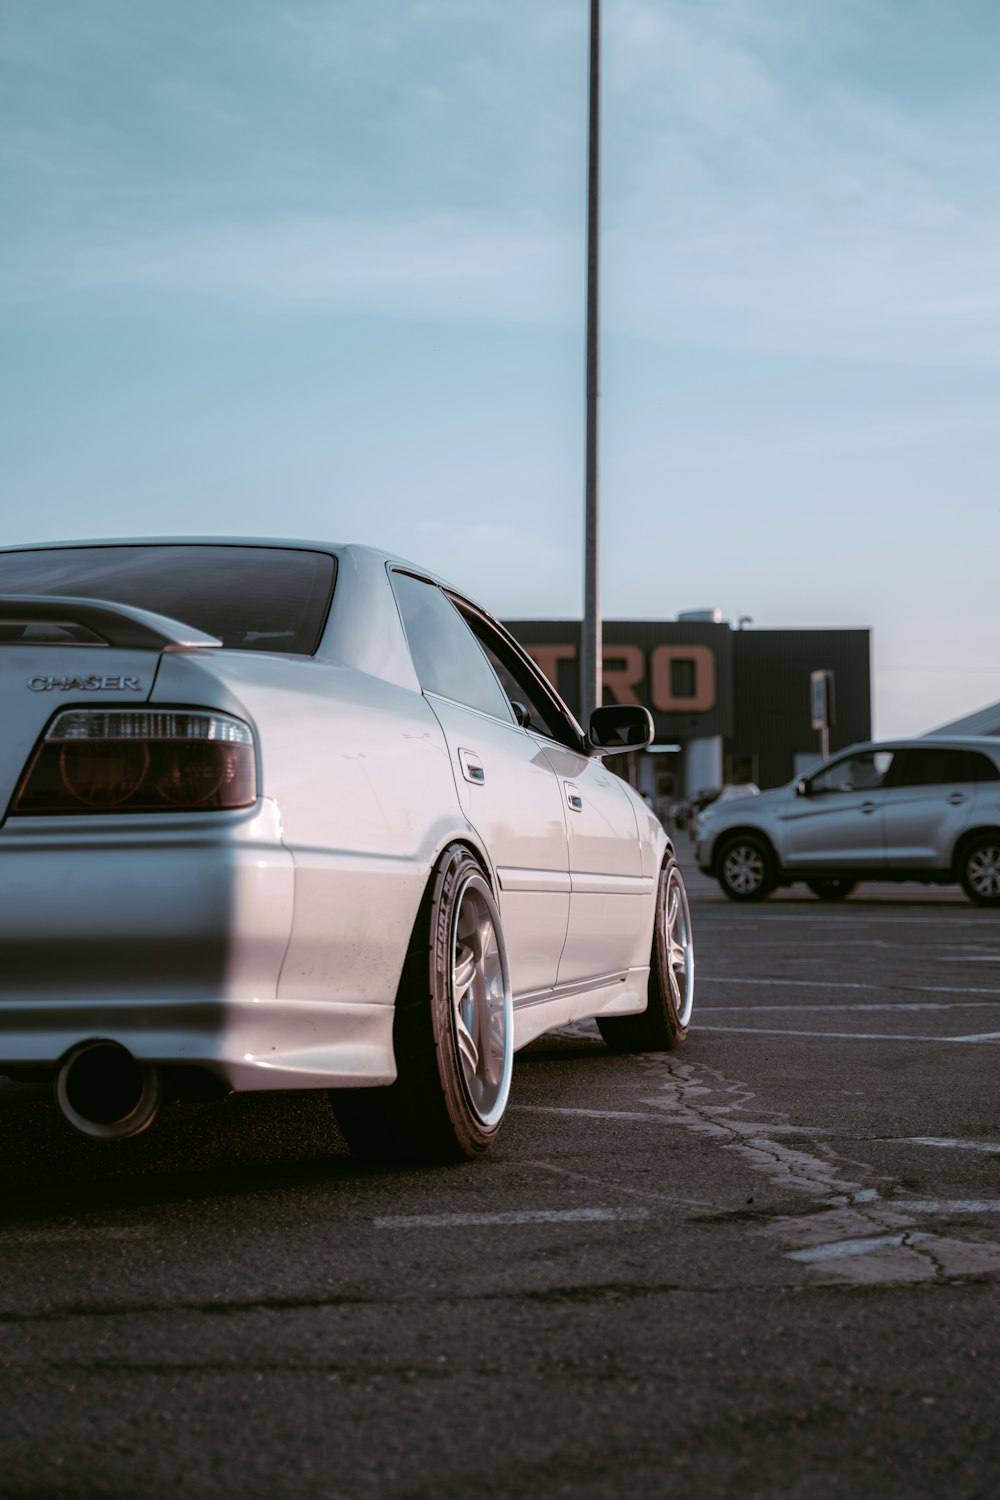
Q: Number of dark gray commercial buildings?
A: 1